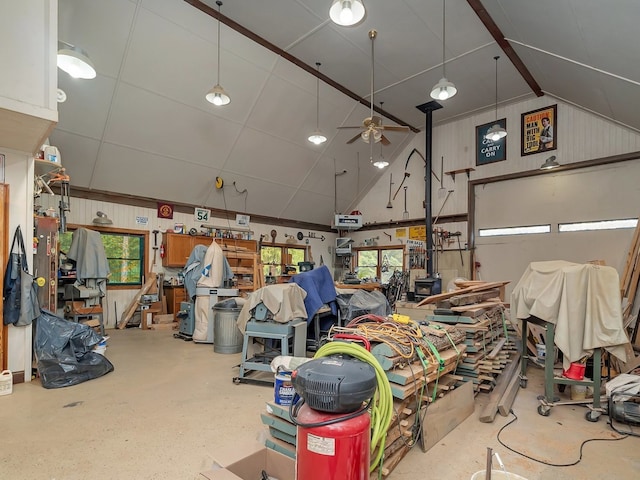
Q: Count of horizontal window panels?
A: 2